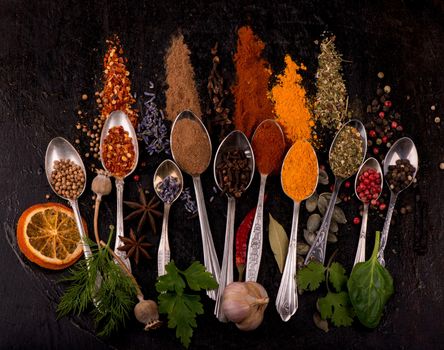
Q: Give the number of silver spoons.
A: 10